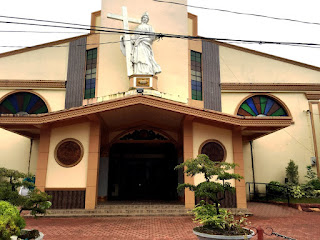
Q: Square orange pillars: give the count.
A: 4